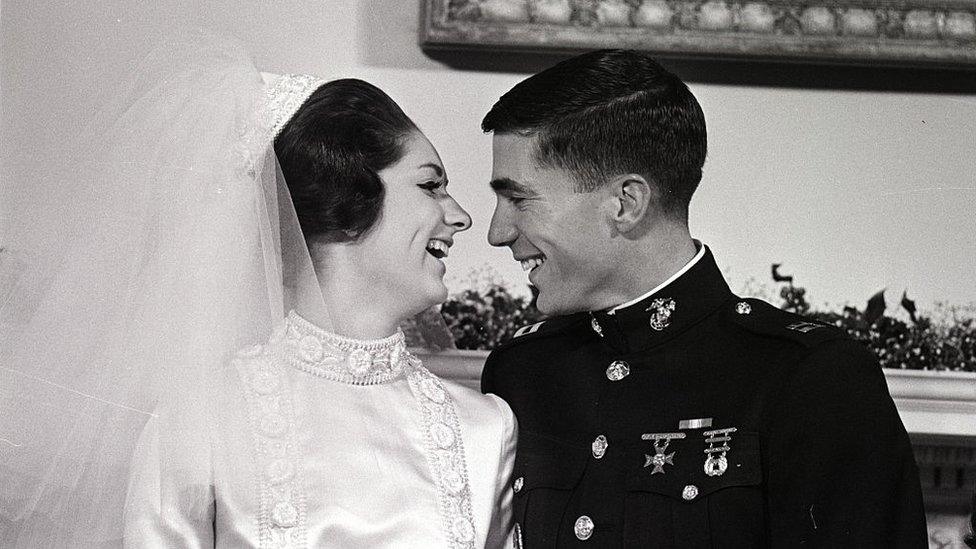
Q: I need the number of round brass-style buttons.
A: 6